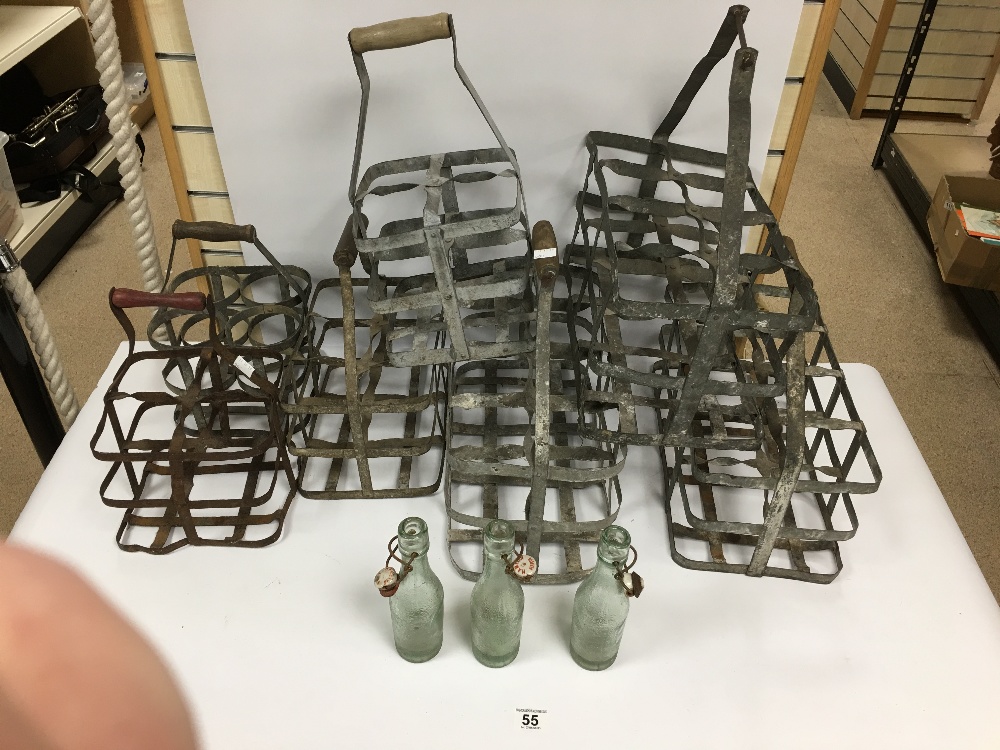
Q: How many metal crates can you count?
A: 7